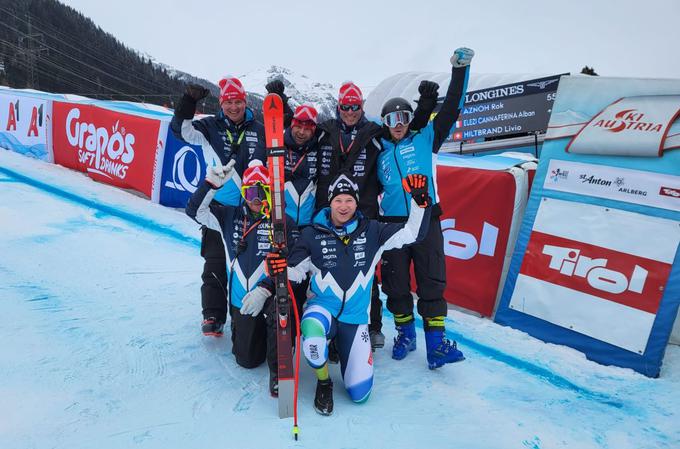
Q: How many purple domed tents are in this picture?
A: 0